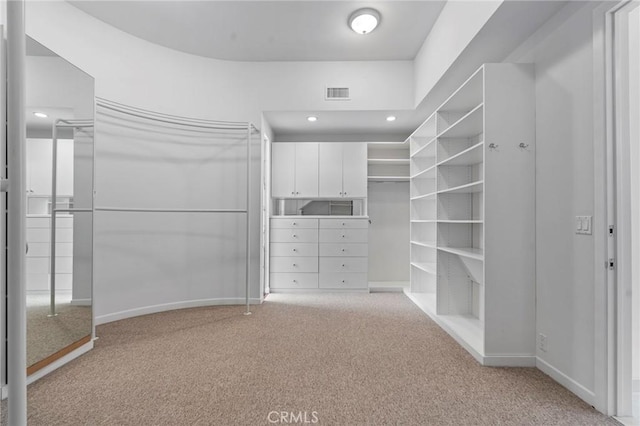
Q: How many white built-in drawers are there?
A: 10